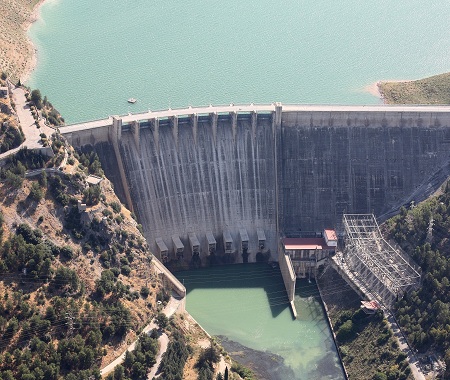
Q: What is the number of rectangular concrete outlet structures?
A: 7